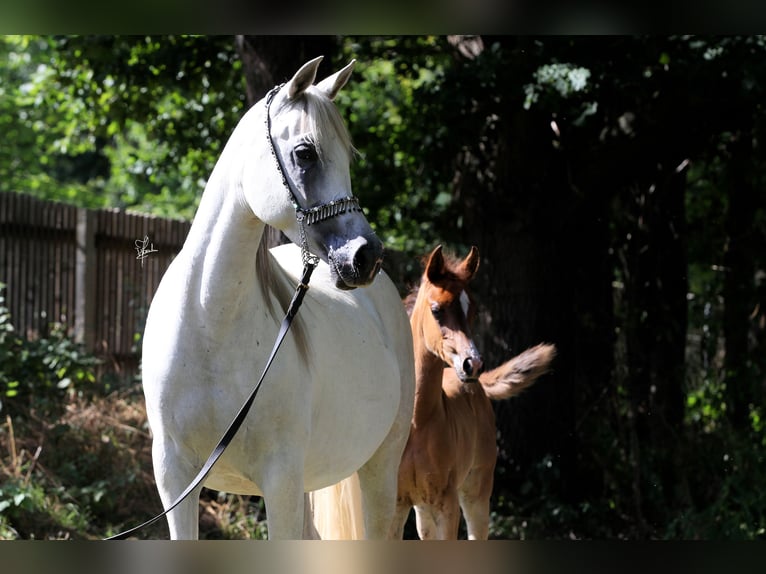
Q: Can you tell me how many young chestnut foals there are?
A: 1